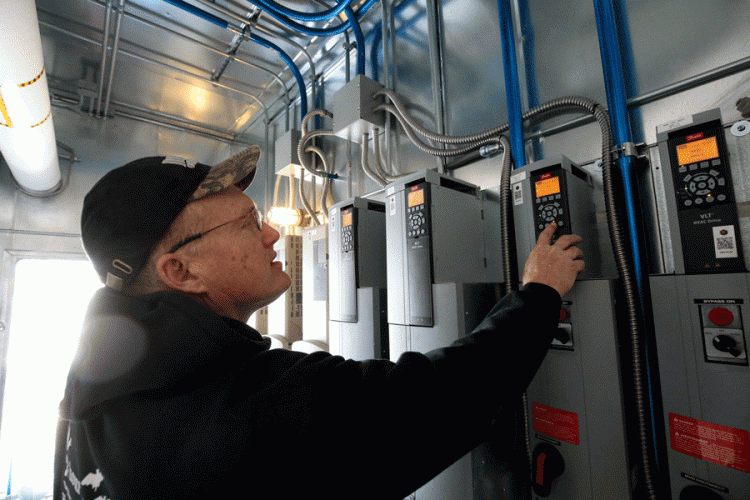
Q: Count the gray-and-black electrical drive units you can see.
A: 4